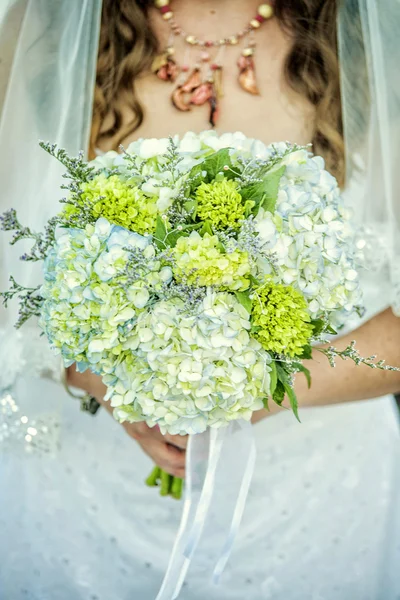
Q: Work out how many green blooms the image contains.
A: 4